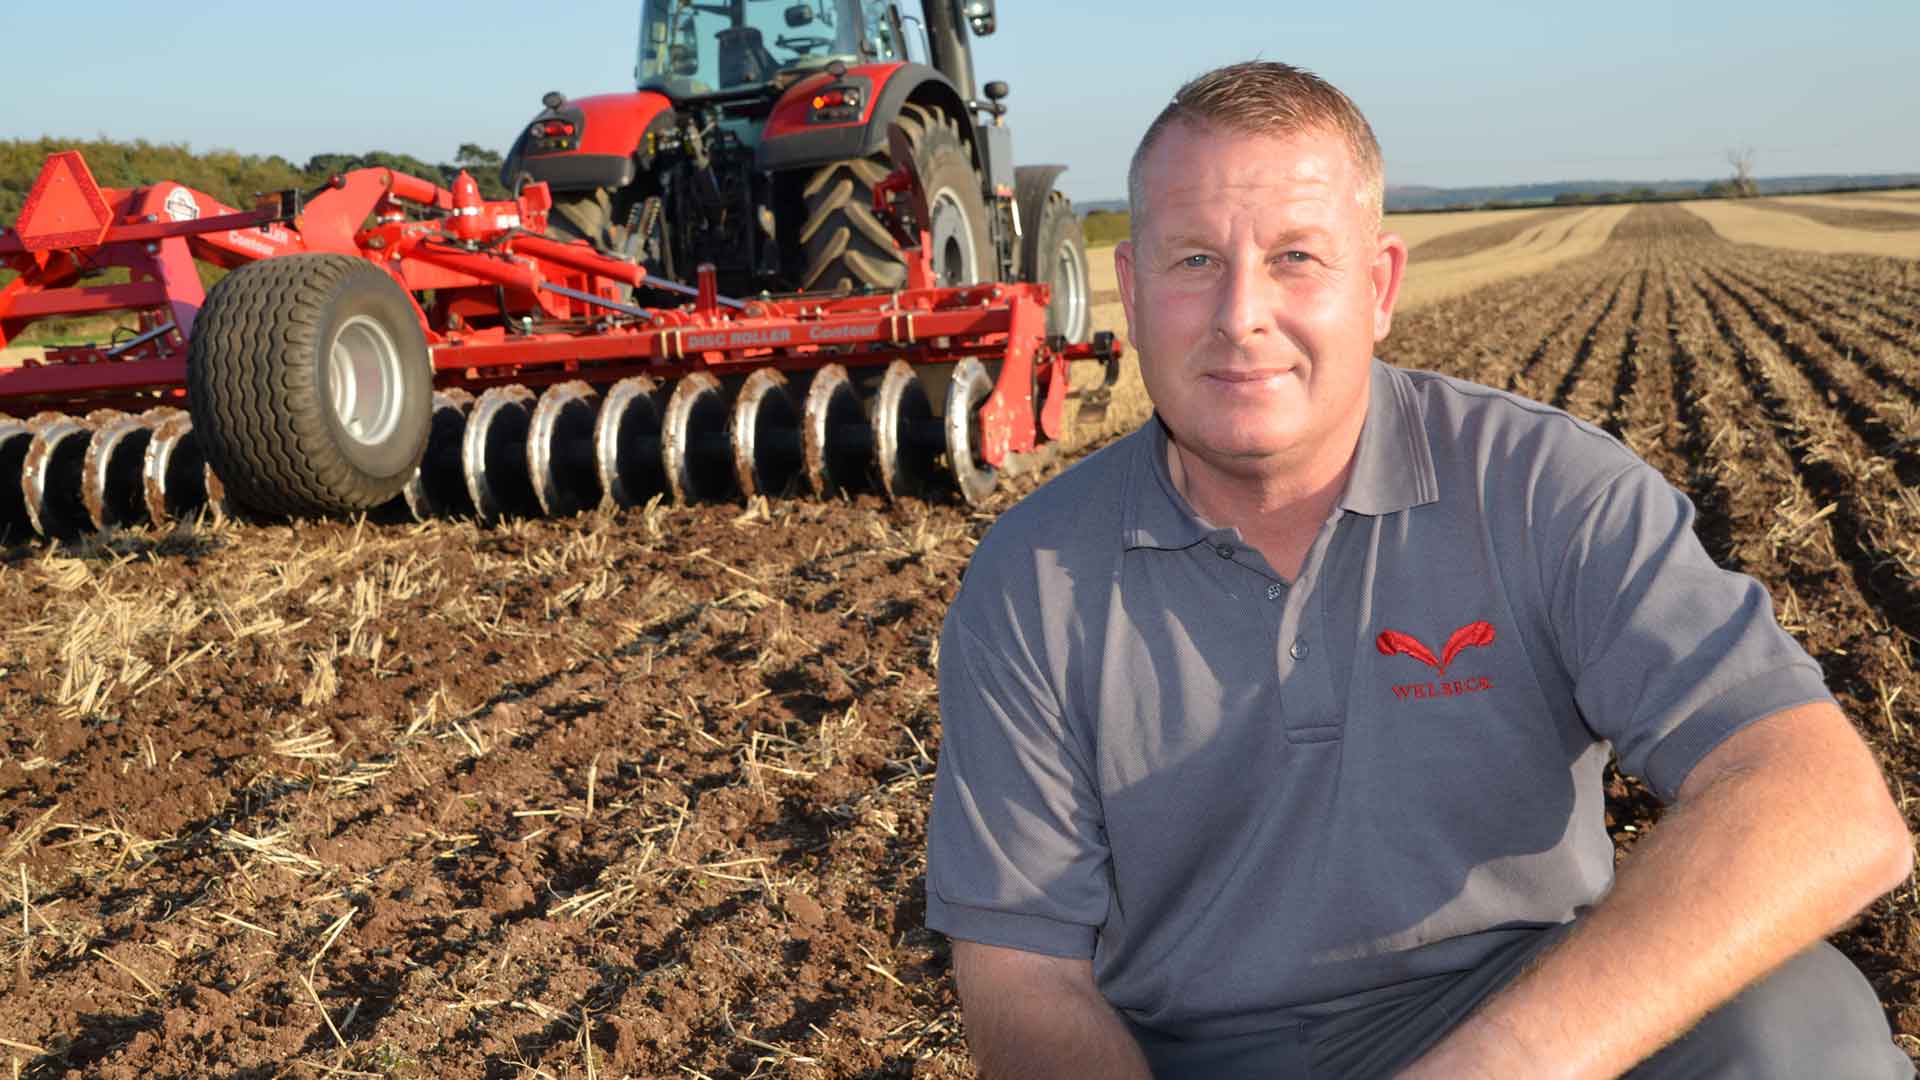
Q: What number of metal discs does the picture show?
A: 14